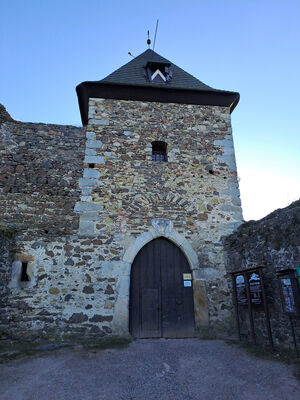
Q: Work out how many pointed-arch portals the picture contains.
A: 1